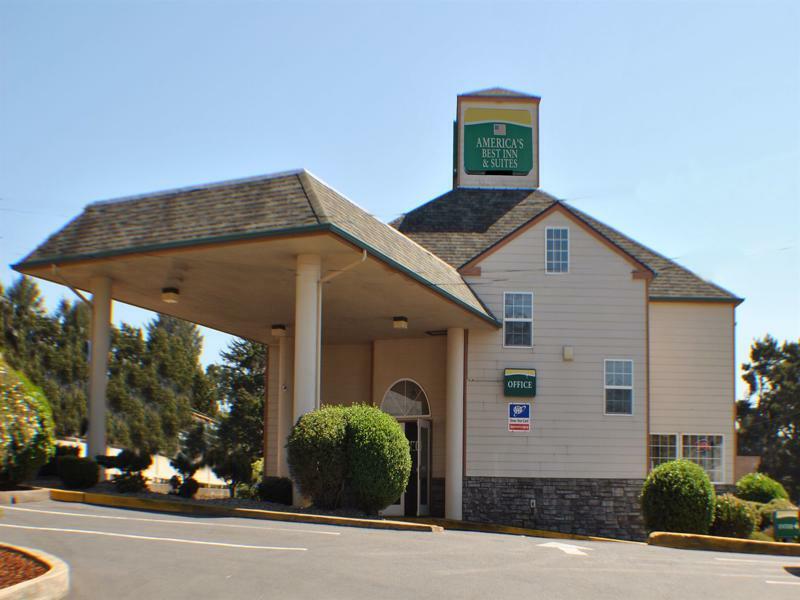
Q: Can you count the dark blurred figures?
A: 0